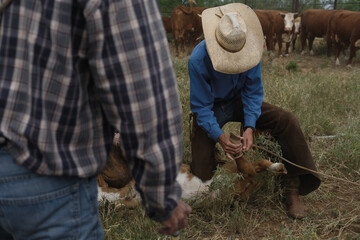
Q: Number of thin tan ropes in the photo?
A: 1